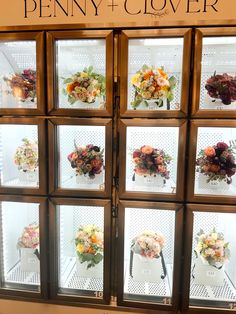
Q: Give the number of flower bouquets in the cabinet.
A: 12